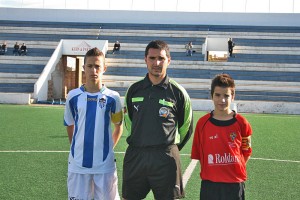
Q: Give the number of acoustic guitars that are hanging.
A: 0